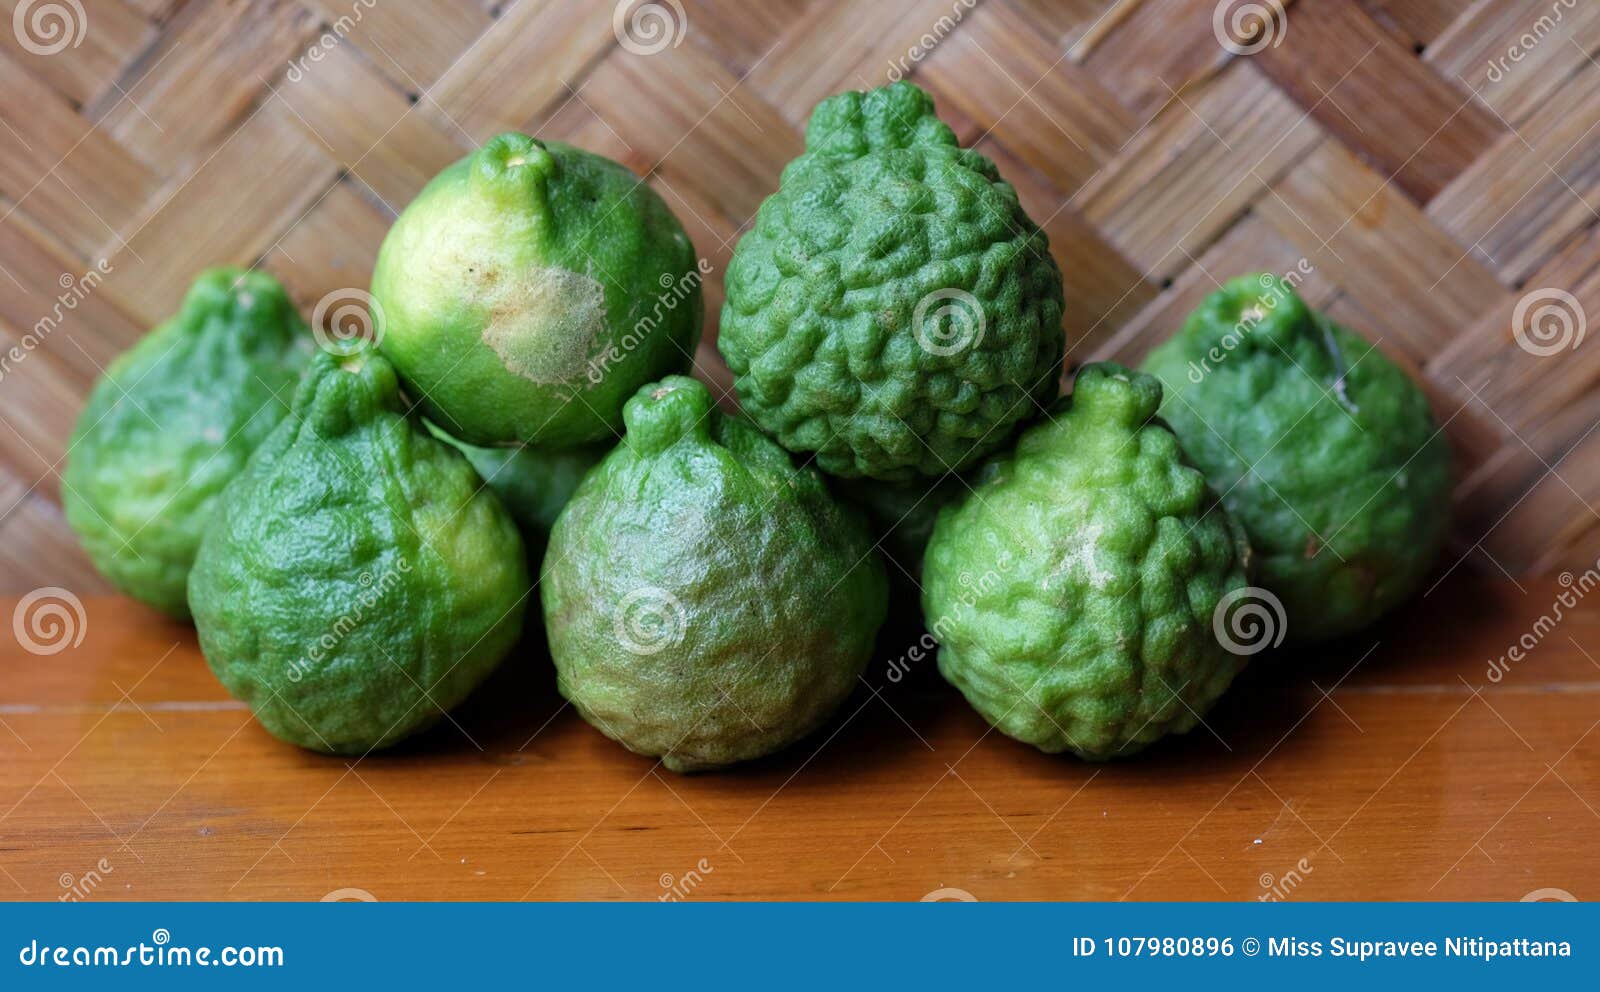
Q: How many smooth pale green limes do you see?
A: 1